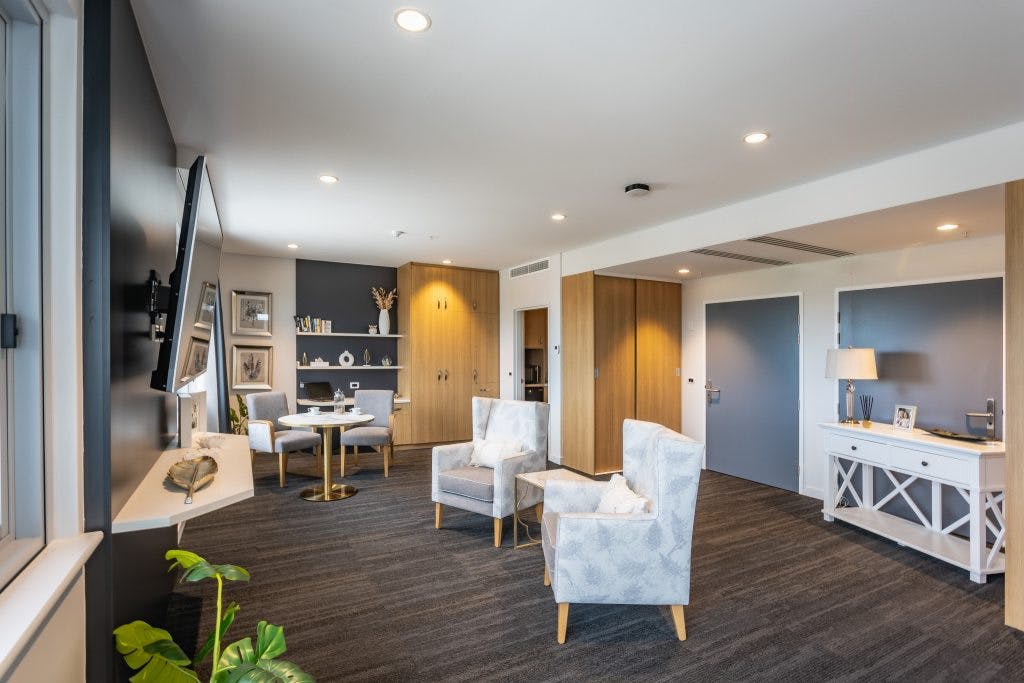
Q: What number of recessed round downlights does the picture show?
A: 8